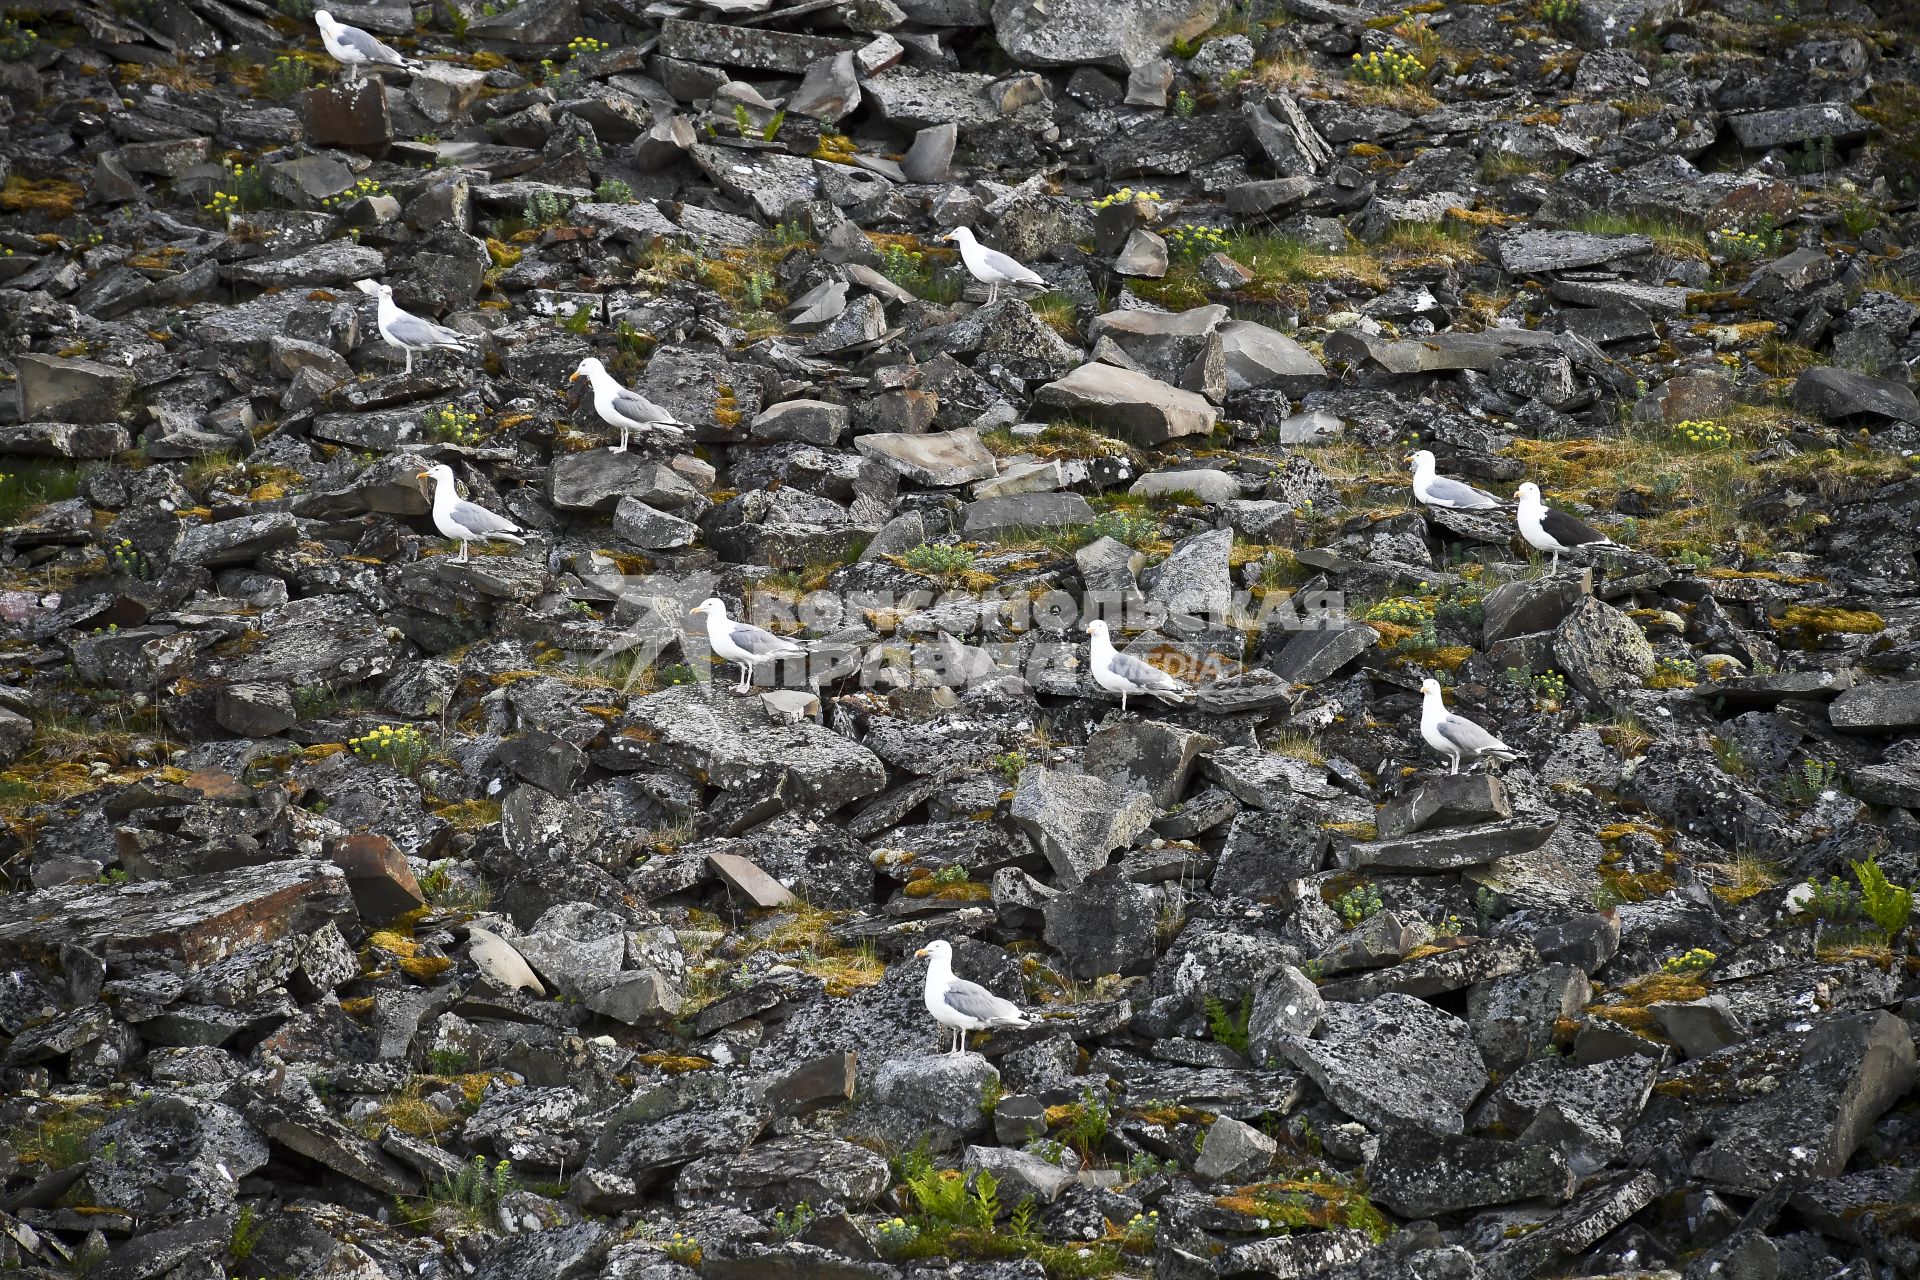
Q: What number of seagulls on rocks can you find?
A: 11